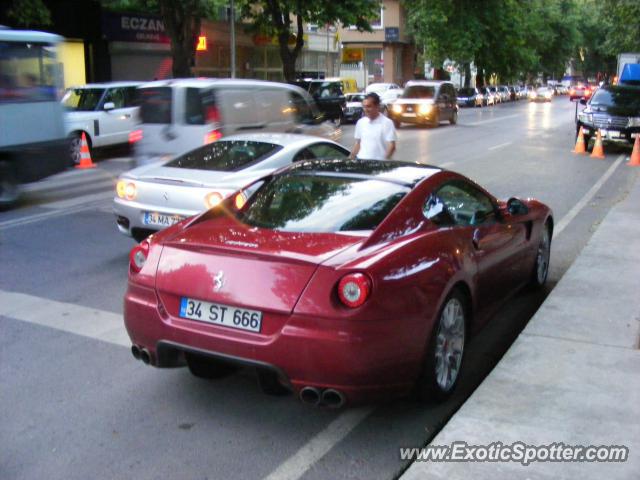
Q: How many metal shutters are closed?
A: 1